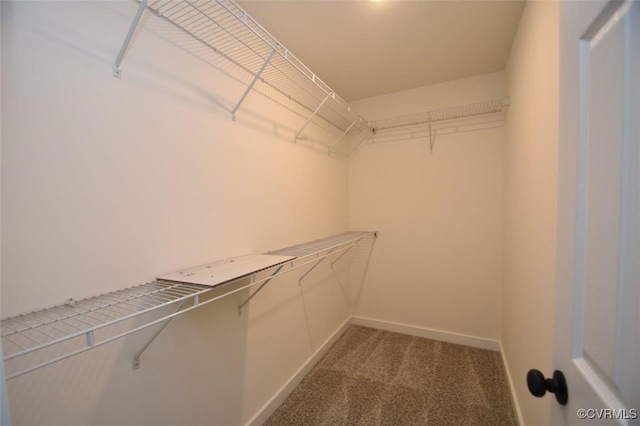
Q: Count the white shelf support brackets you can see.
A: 9